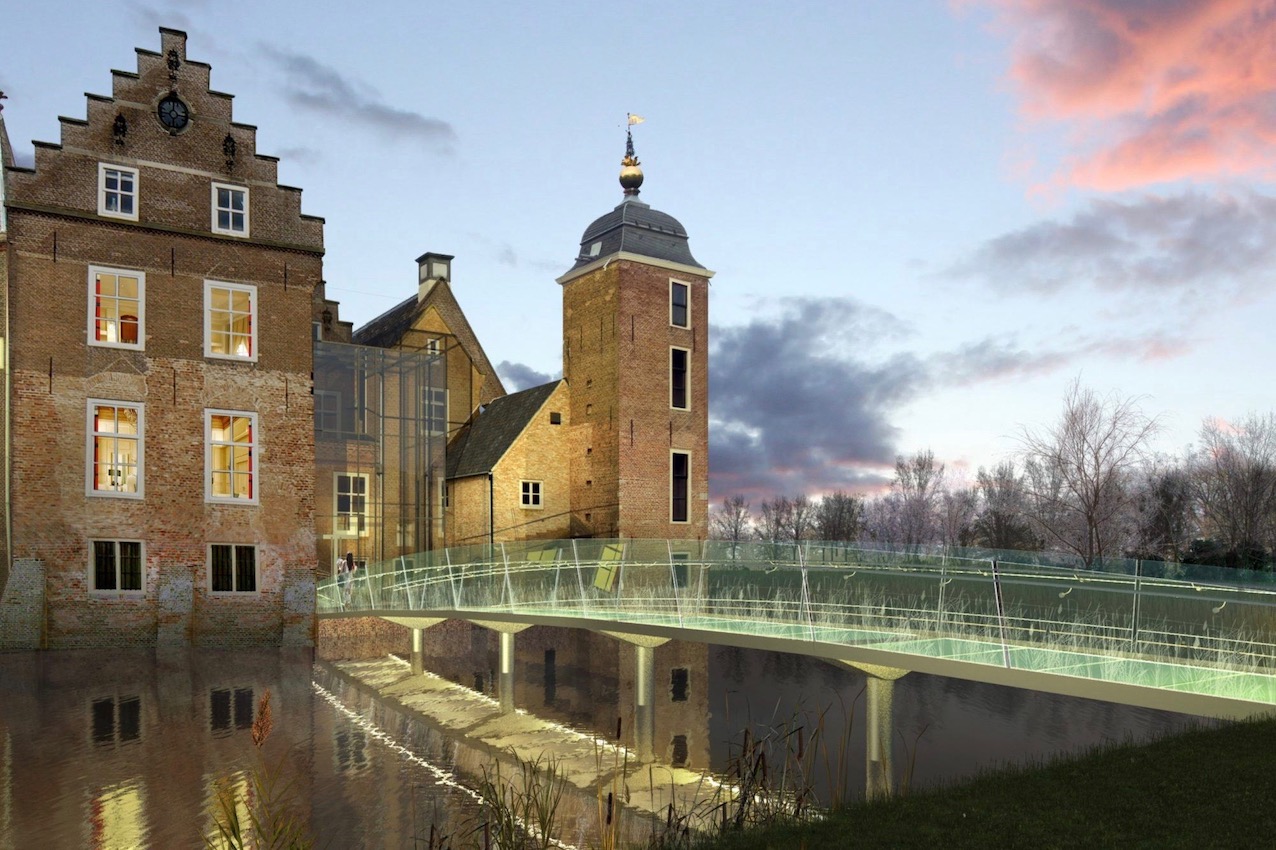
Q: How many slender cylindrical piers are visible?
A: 4